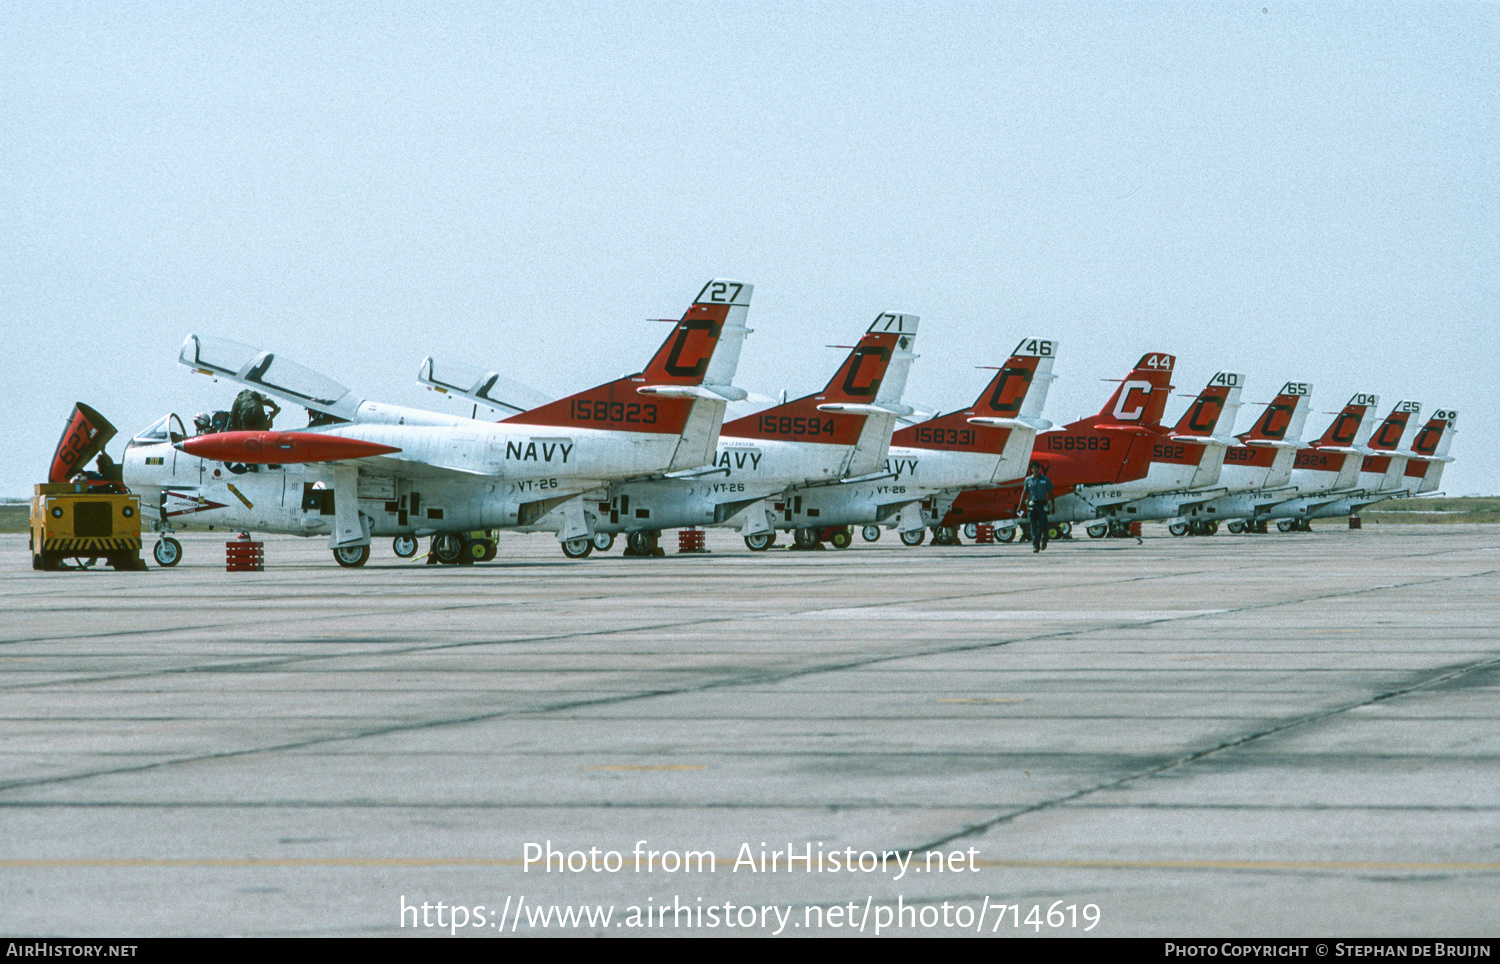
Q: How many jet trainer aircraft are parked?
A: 9